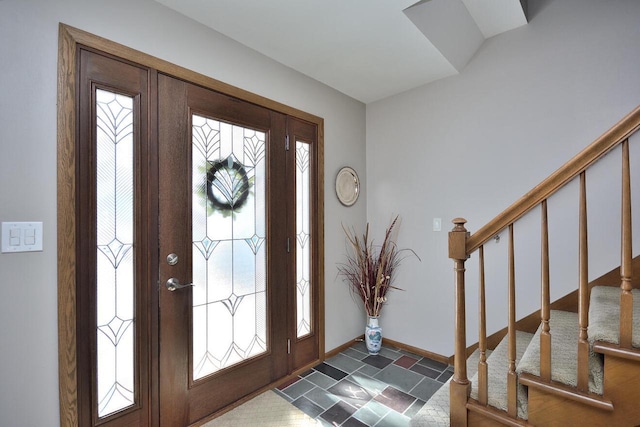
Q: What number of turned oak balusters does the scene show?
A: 5